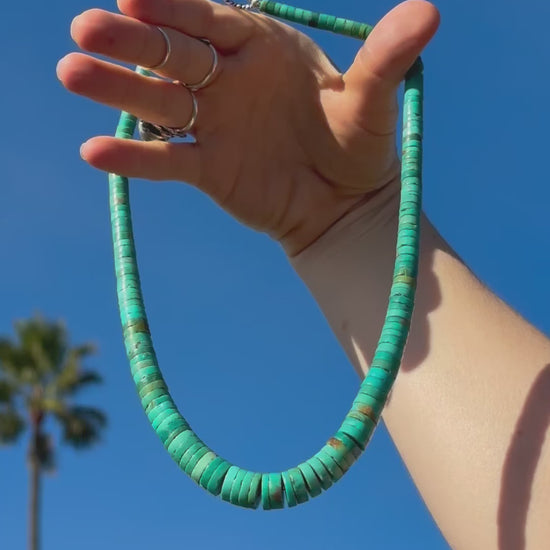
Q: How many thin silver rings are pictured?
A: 3